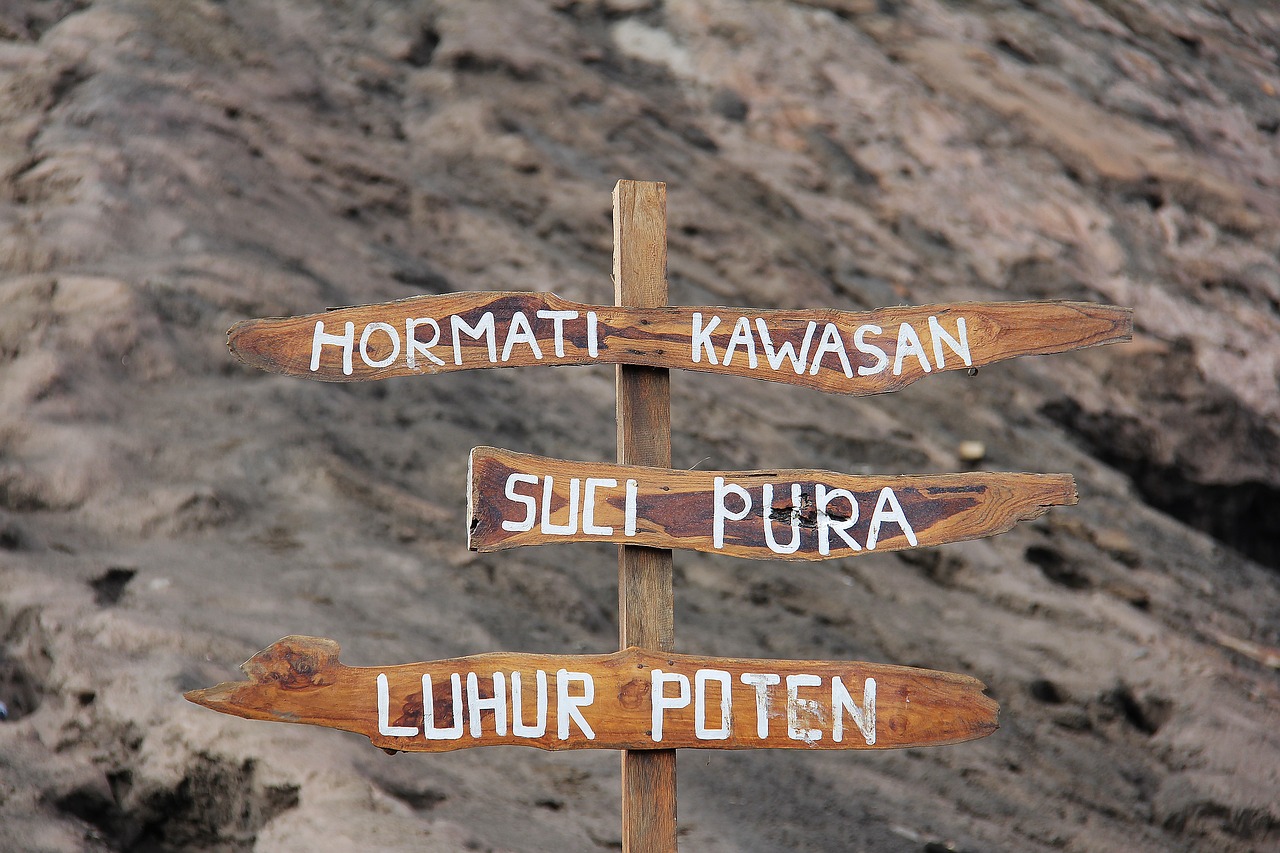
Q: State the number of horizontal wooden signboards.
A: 3